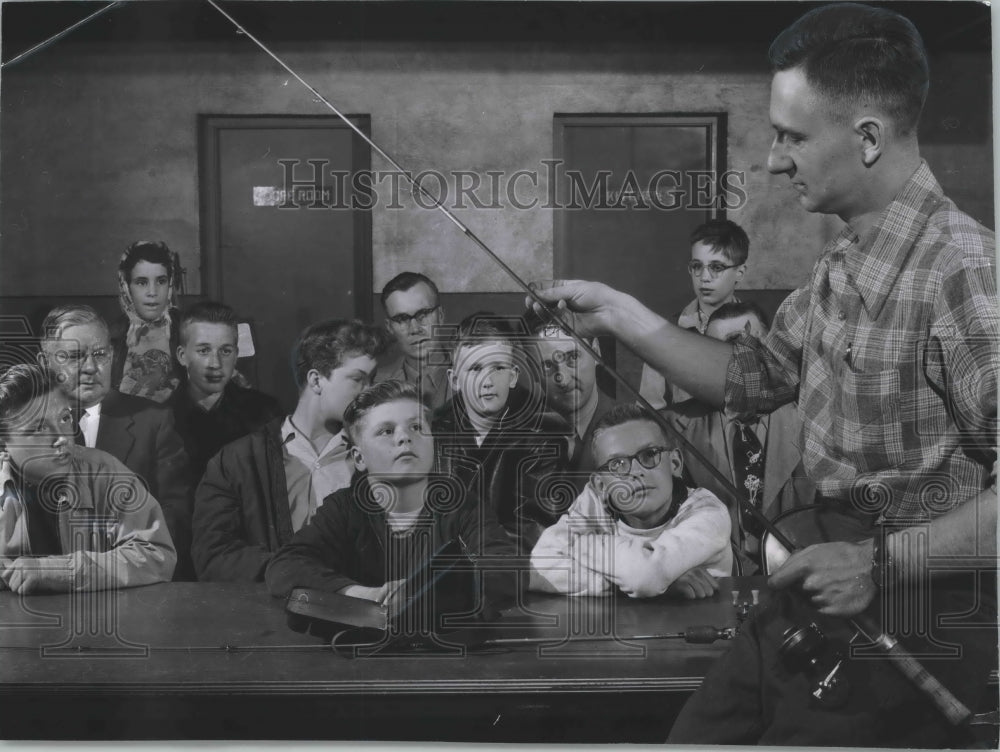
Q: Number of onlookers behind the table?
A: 12